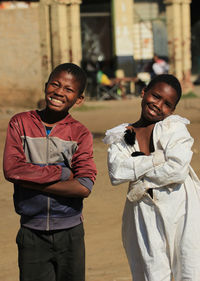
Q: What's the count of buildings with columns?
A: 1